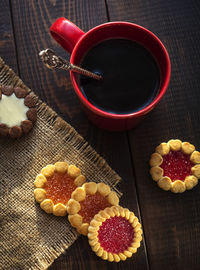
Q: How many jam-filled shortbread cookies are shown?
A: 4